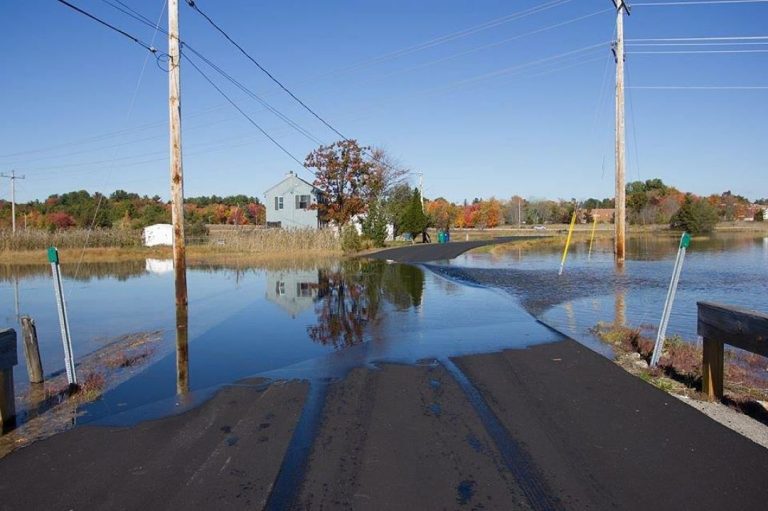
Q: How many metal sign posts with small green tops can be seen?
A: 2